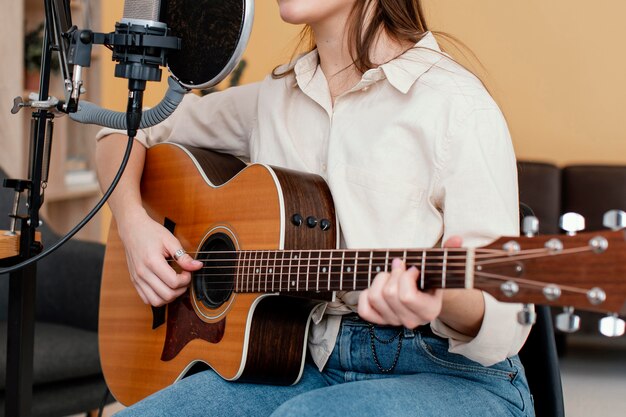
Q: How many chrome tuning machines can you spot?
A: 6